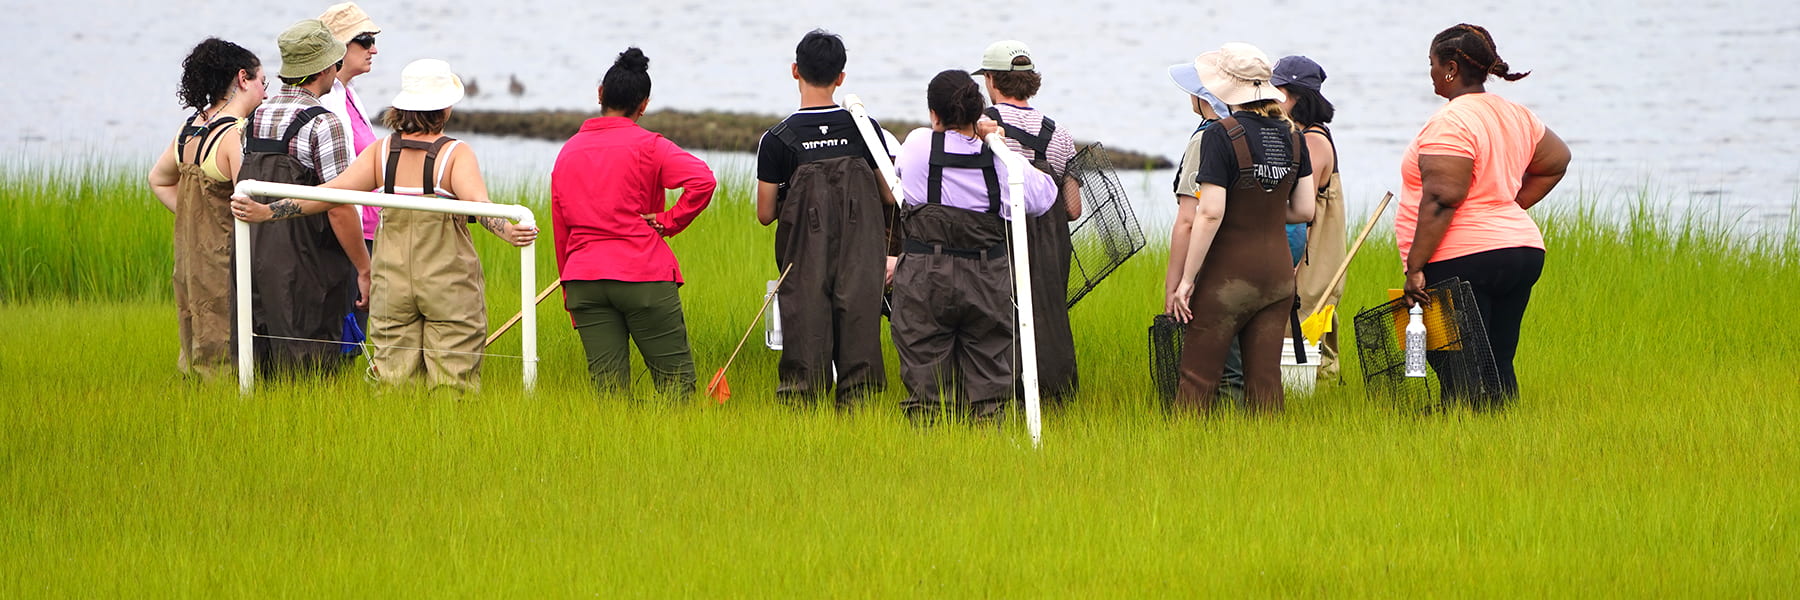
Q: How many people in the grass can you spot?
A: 12